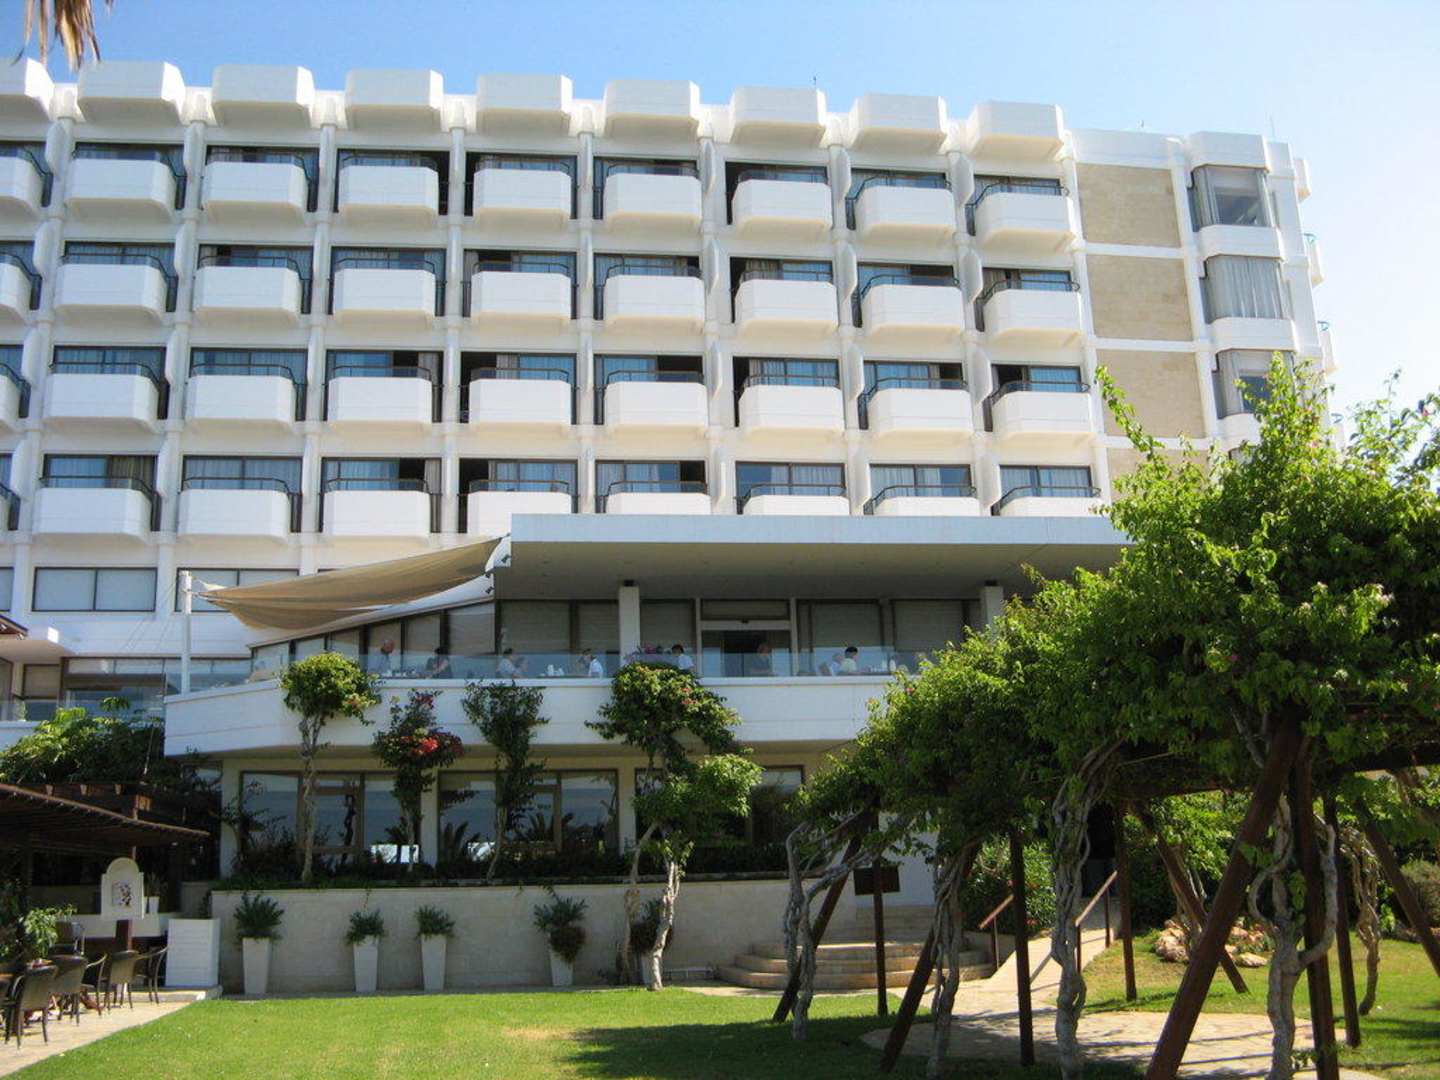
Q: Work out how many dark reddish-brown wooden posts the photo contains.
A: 10